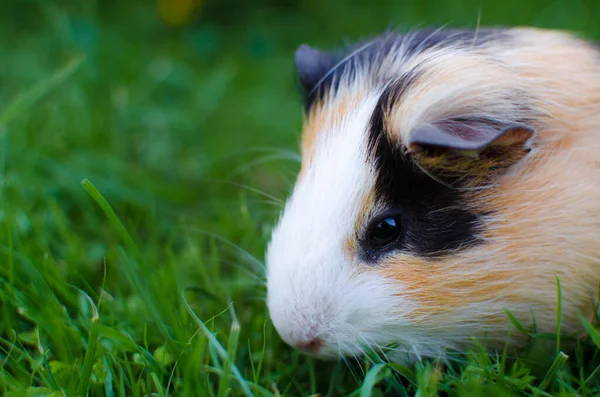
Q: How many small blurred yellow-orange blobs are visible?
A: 1